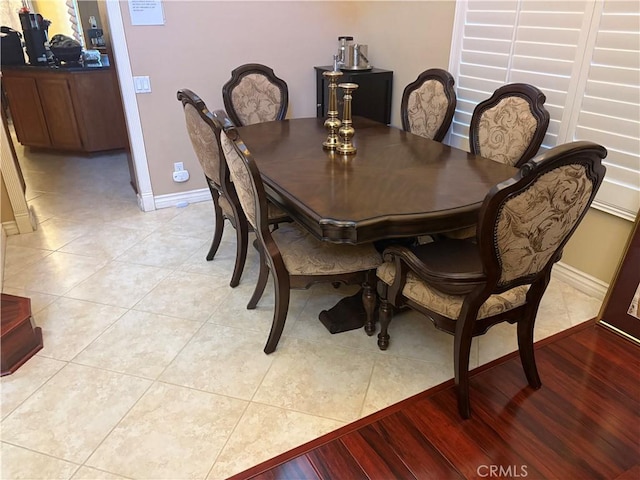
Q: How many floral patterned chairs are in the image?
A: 6